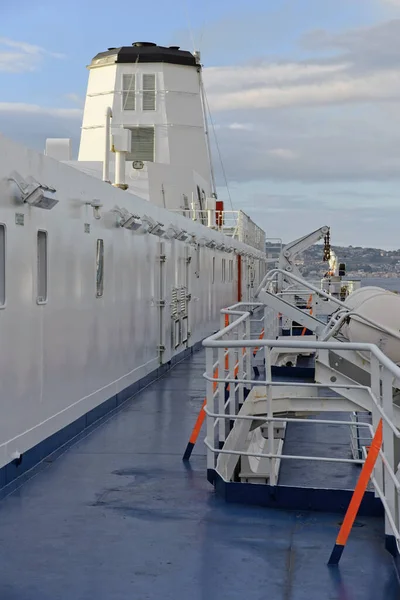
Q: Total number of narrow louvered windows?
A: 2